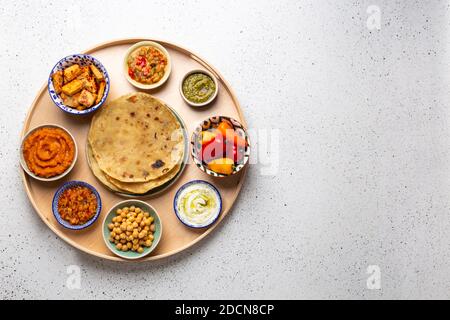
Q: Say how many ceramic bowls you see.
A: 8